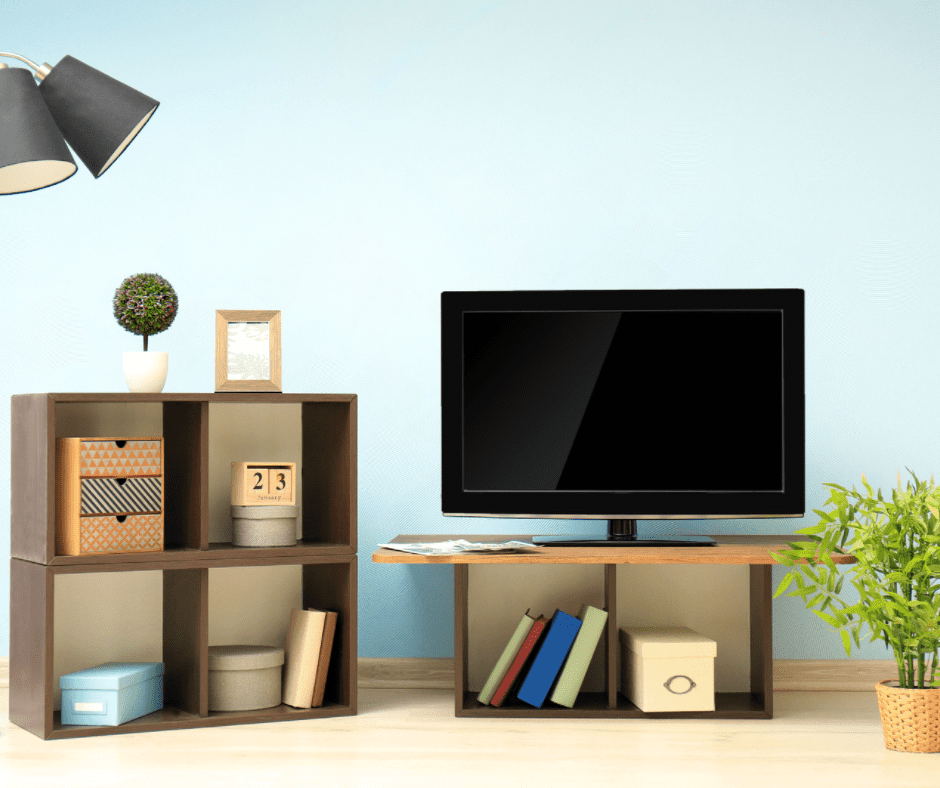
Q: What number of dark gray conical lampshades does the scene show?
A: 2